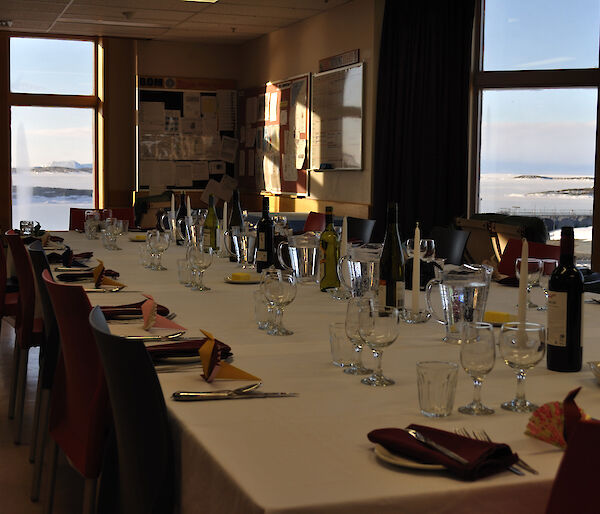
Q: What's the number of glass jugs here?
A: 6